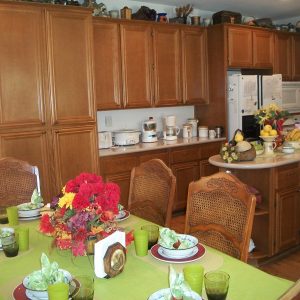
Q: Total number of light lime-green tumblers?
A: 5